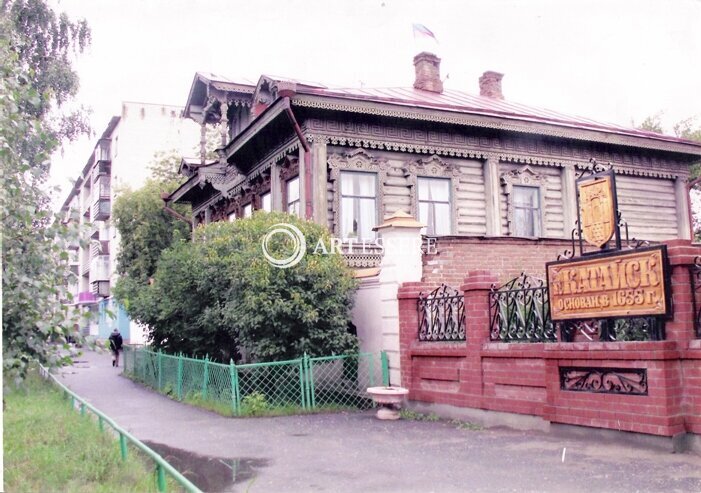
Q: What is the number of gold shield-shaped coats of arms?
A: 1